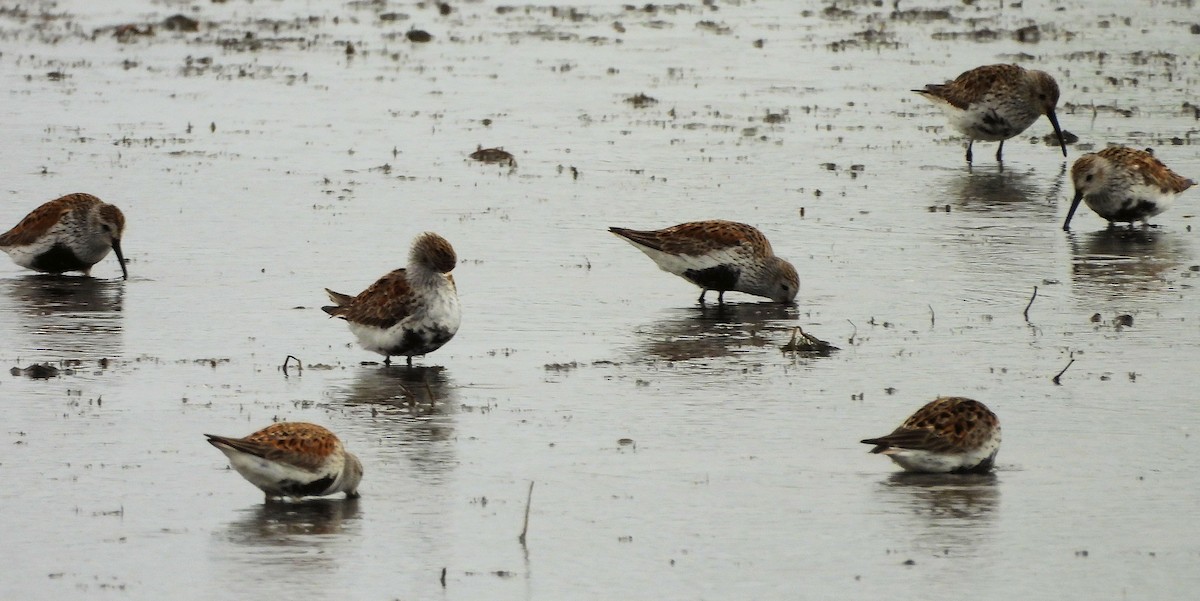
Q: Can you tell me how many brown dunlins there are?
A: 7